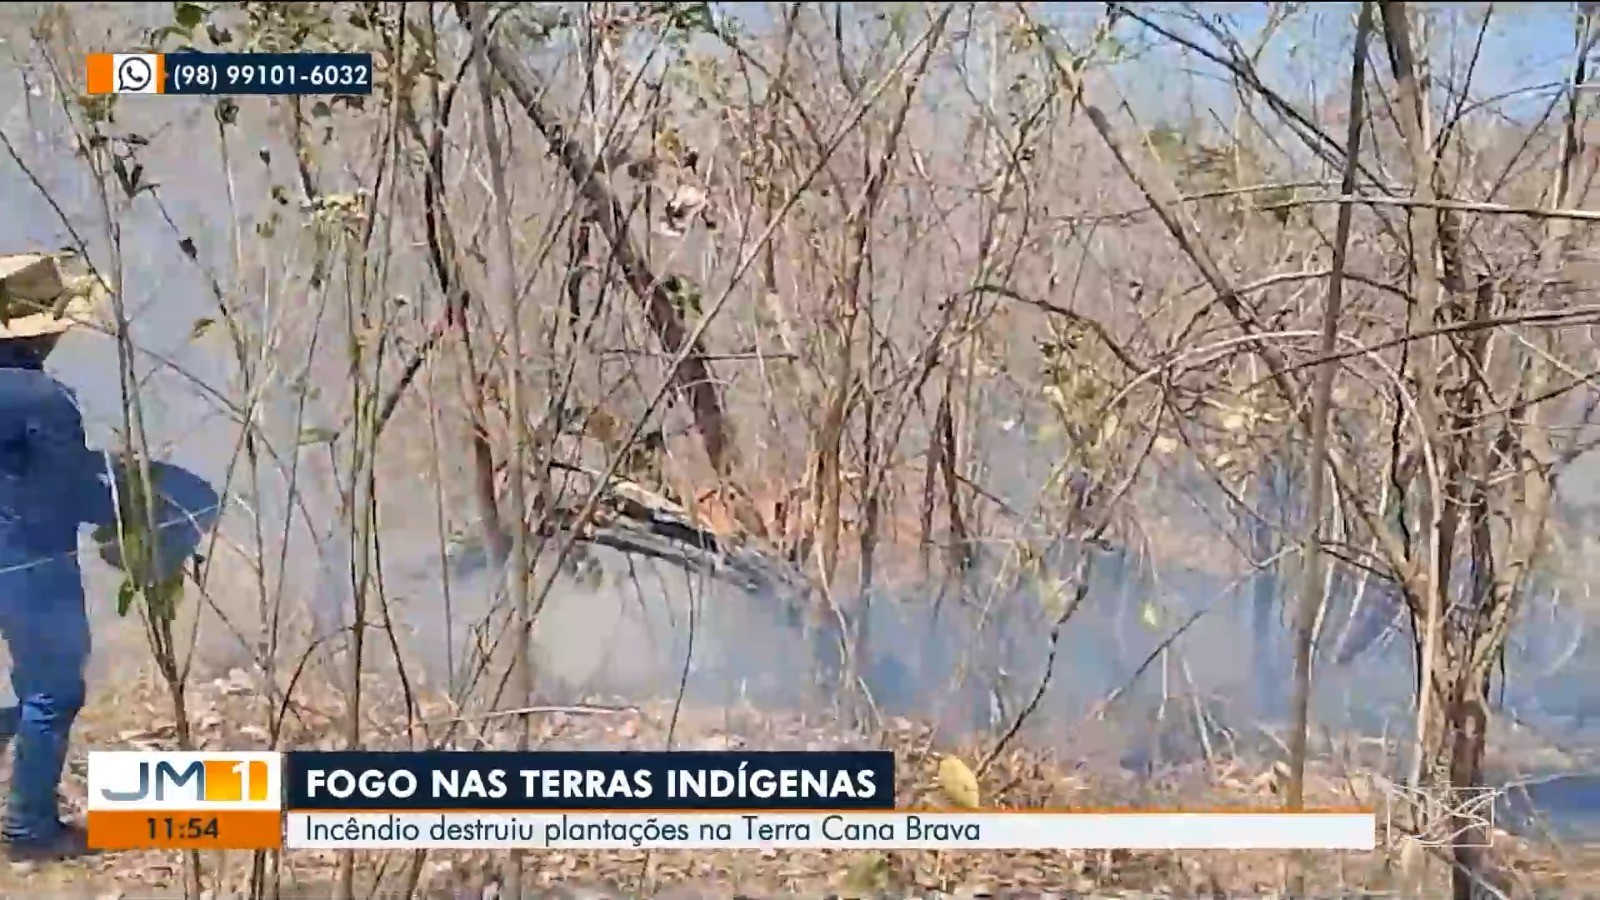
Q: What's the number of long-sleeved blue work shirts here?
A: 1